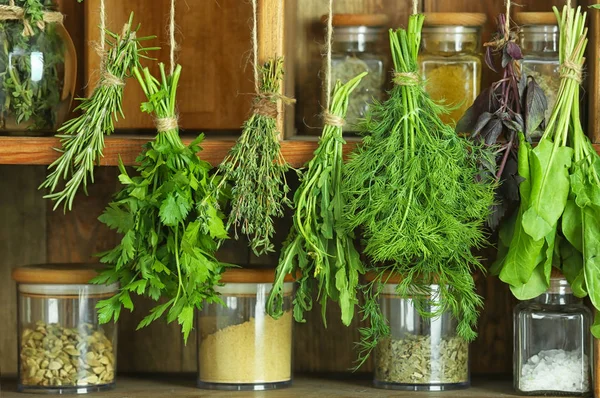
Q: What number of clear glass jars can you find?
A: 8